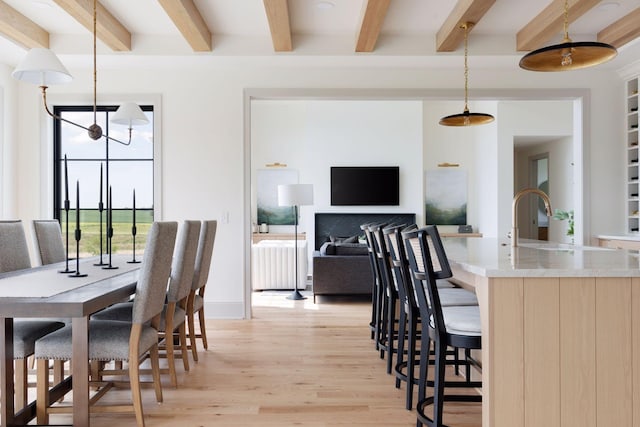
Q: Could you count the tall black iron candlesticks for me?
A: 5